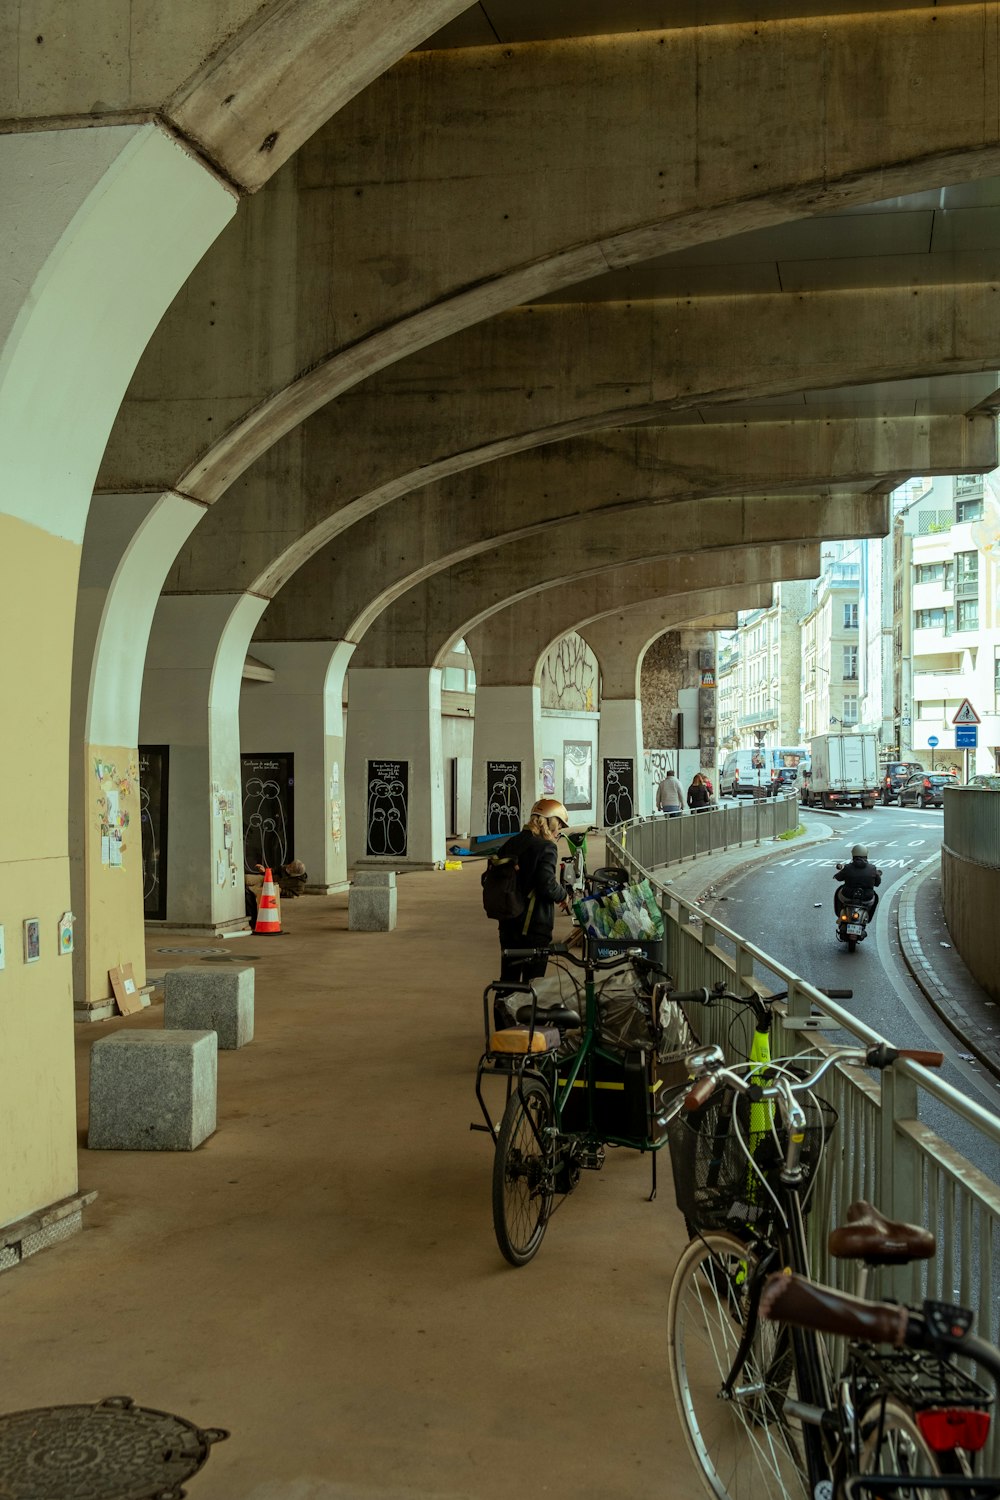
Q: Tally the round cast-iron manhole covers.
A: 1